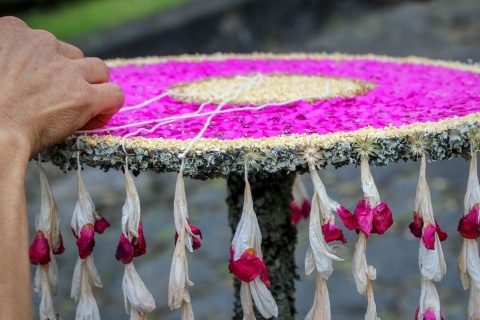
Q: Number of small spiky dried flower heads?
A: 5